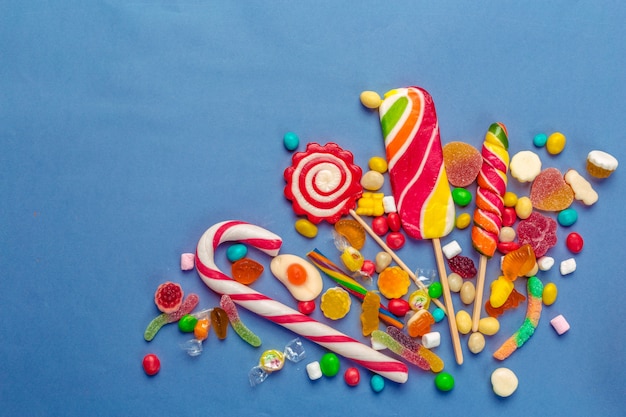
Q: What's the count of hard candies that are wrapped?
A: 4